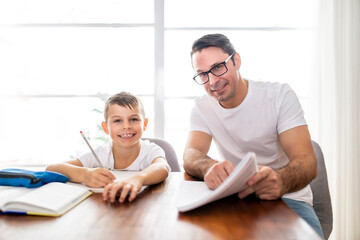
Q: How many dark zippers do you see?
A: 1